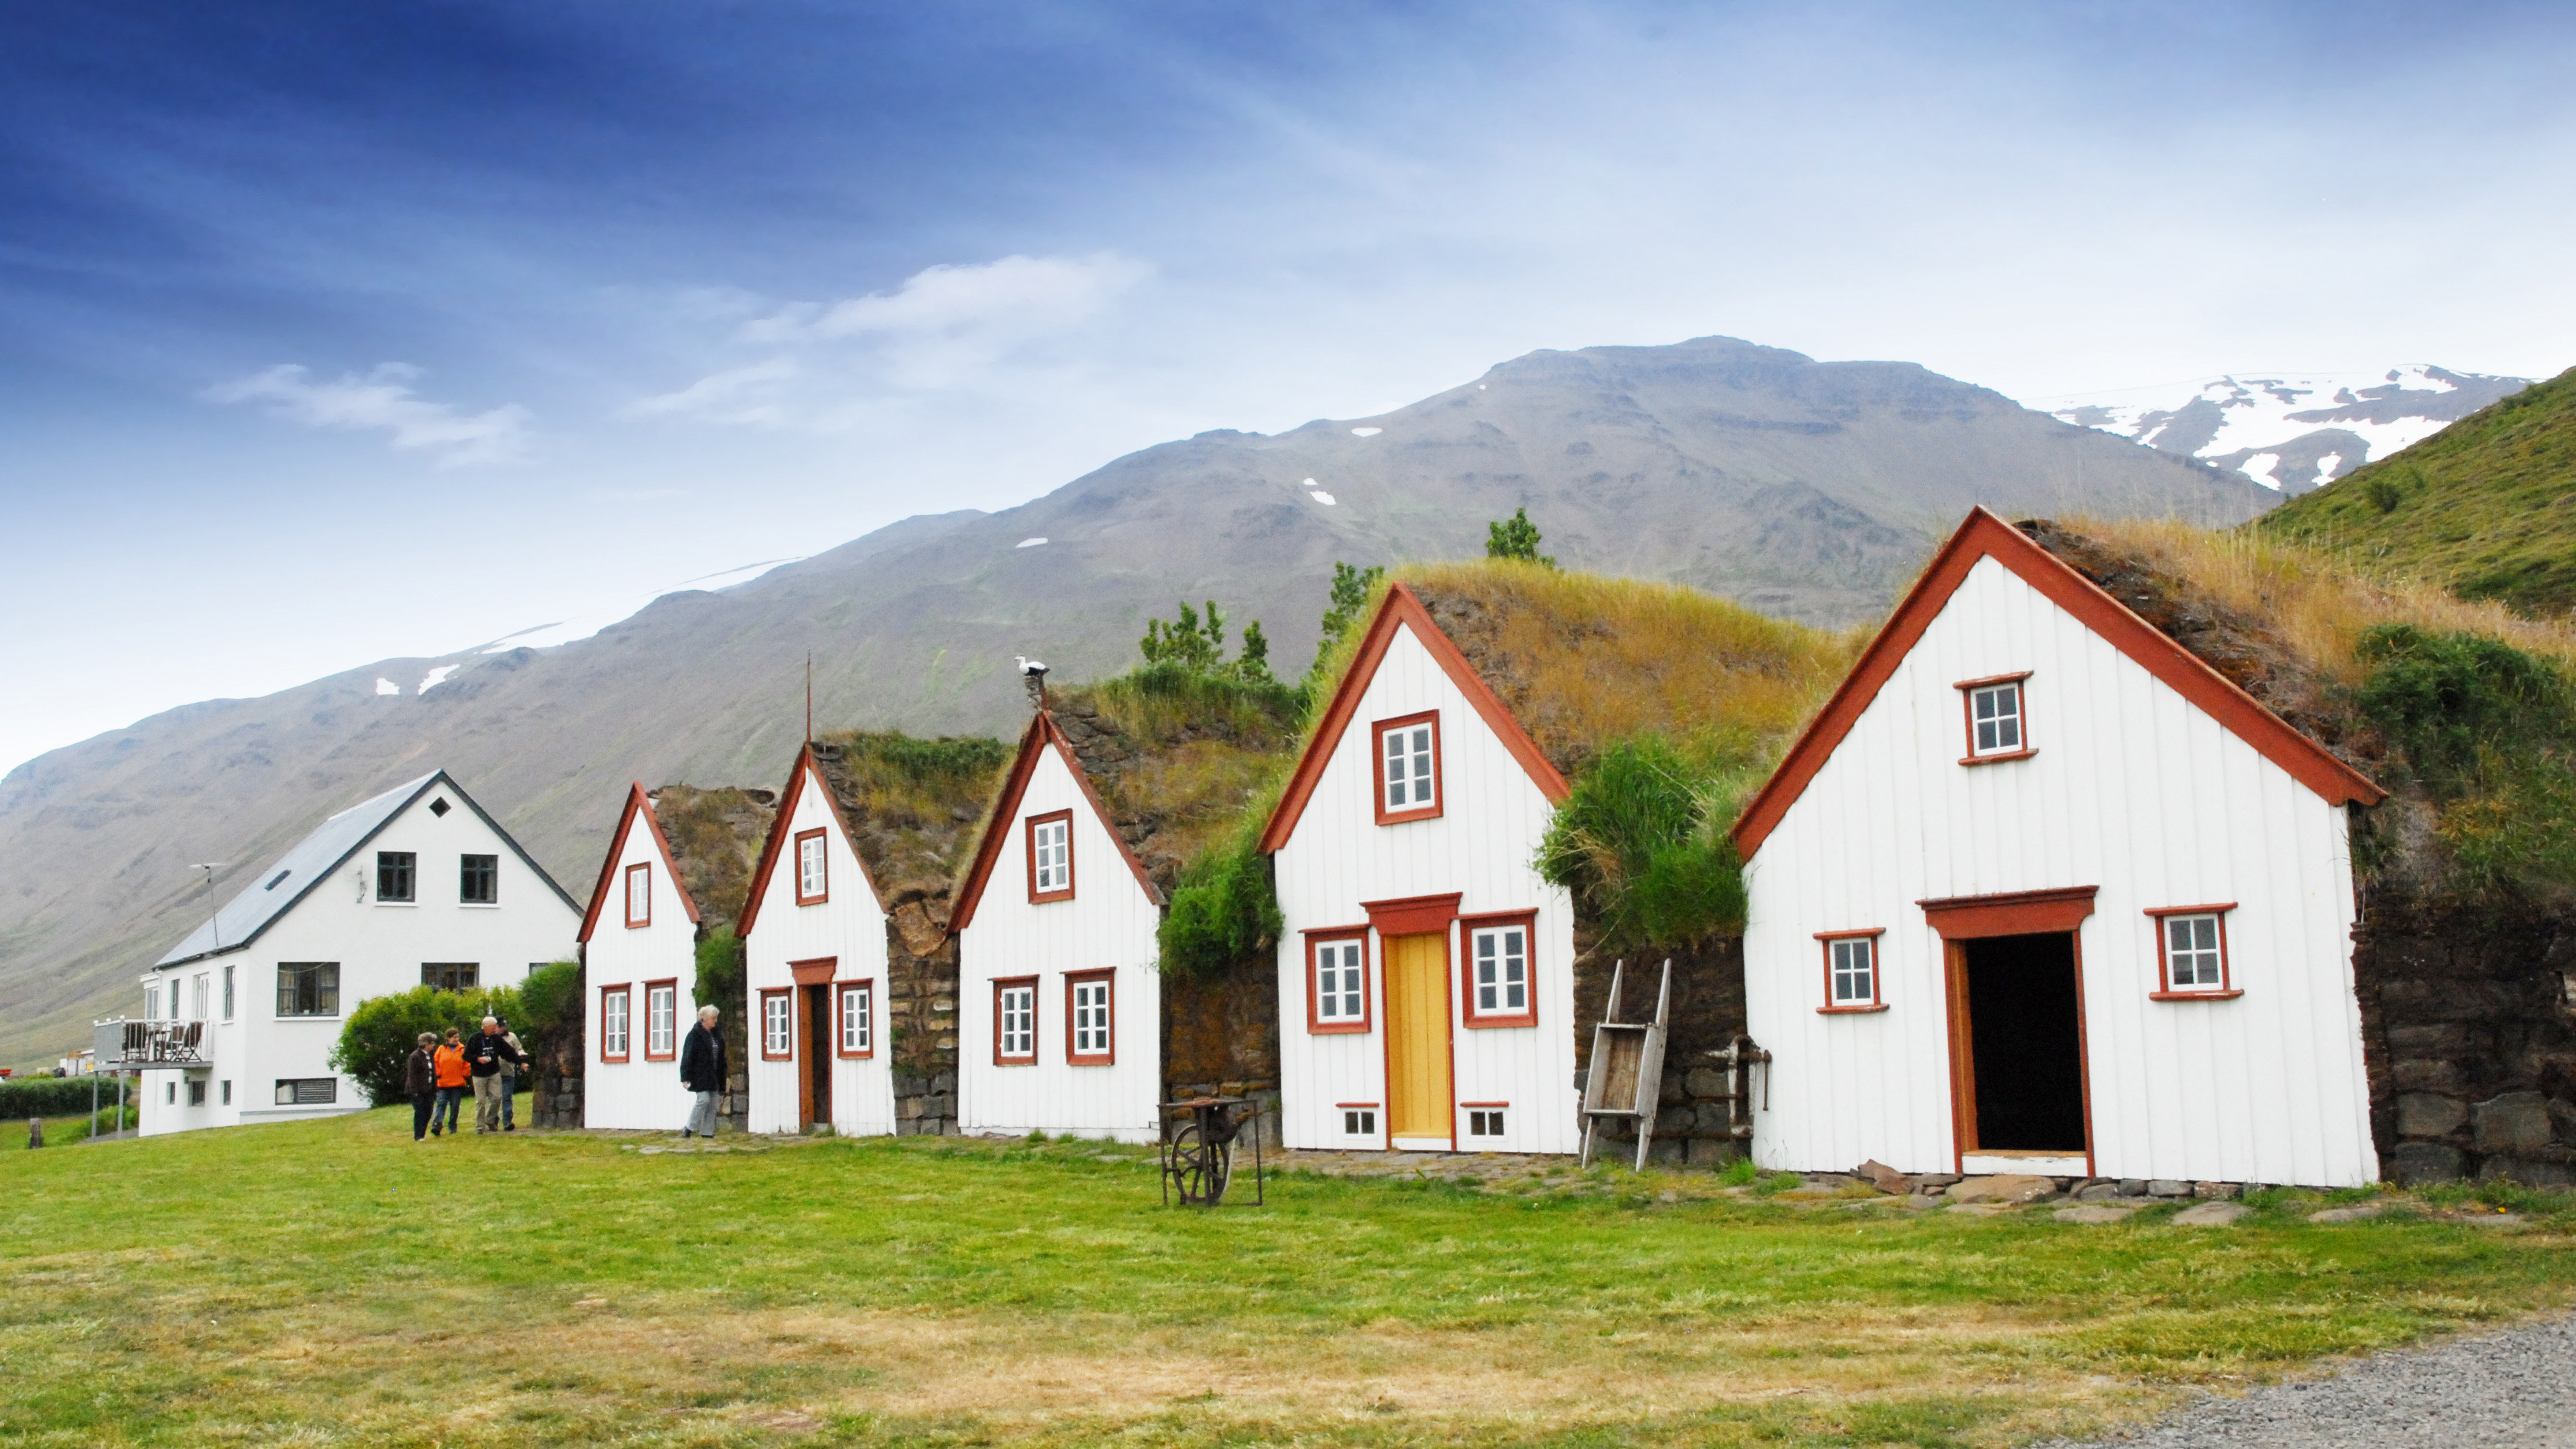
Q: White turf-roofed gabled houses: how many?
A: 5